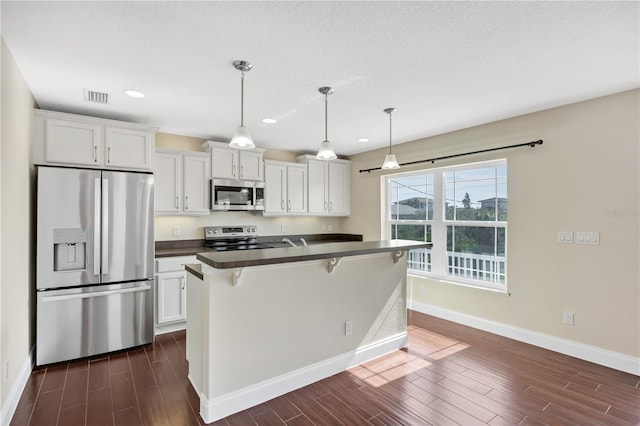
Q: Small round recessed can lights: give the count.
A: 3